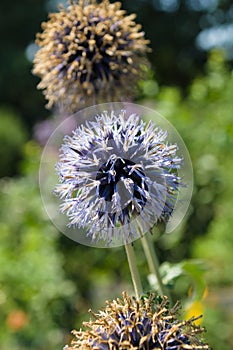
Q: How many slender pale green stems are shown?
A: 2